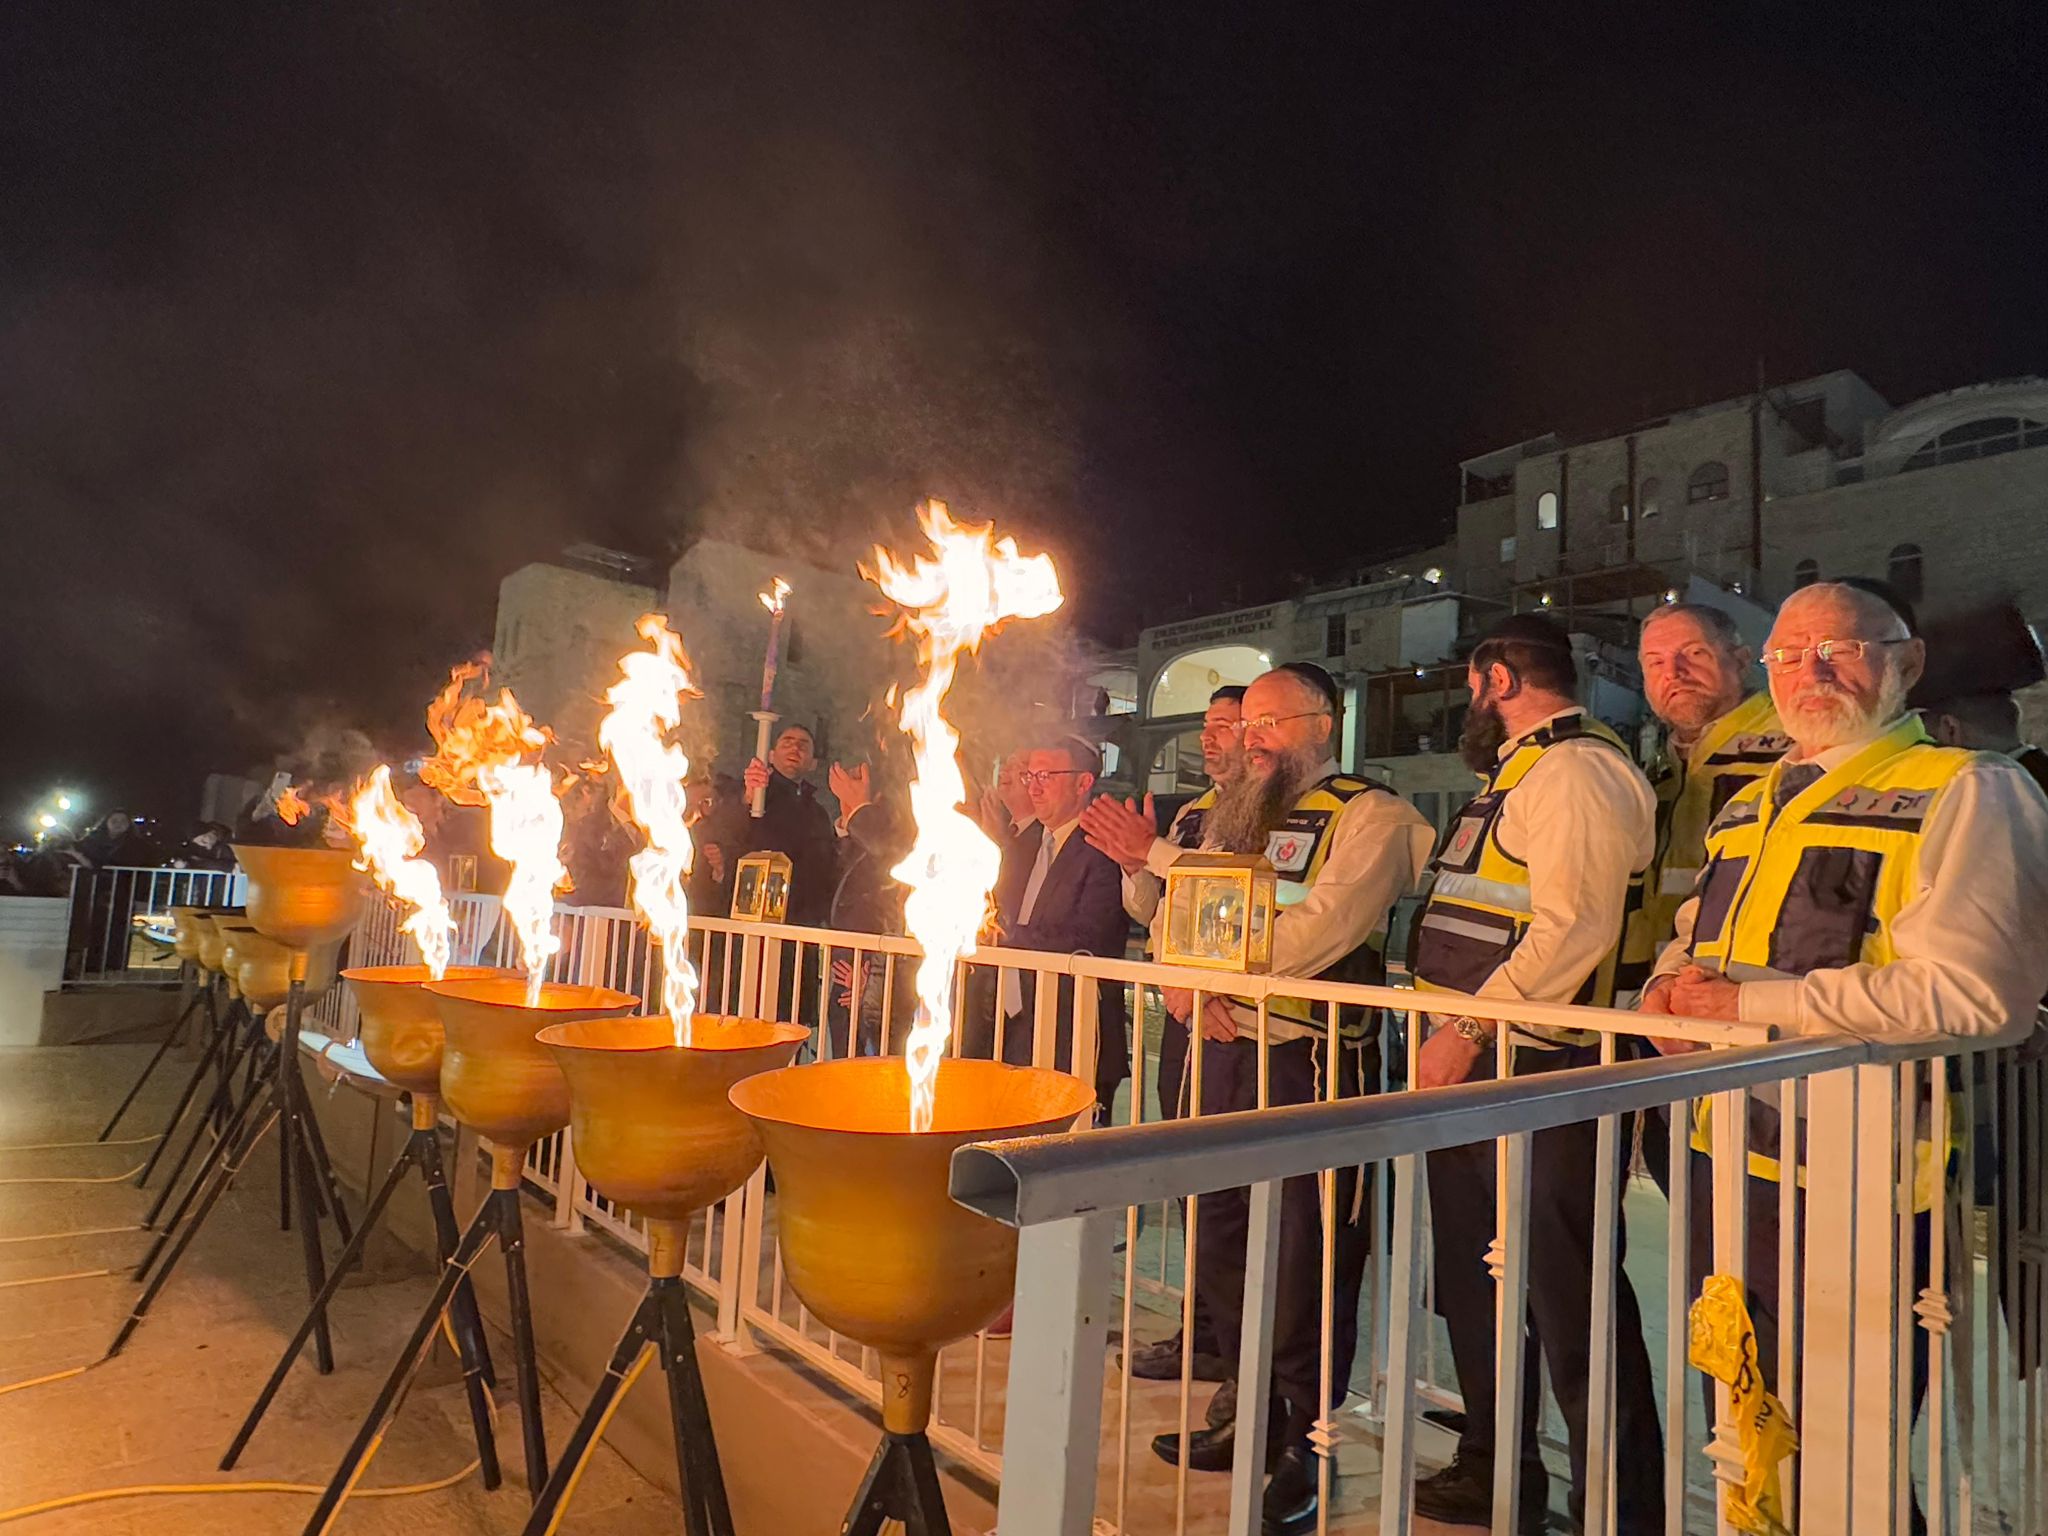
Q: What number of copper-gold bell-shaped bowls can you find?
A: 9